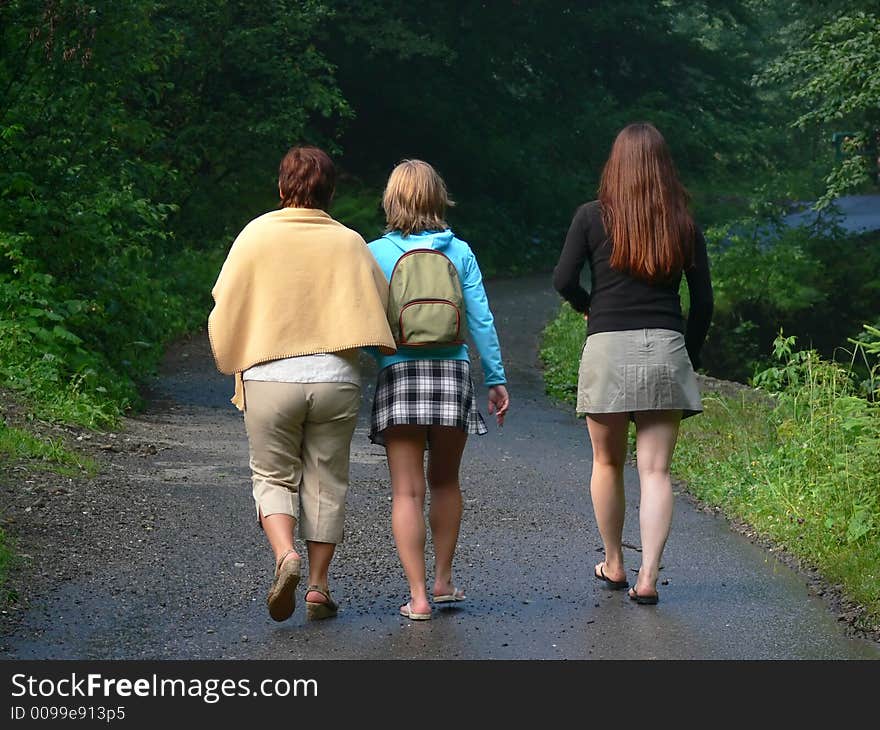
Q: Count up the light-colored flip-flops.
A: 2